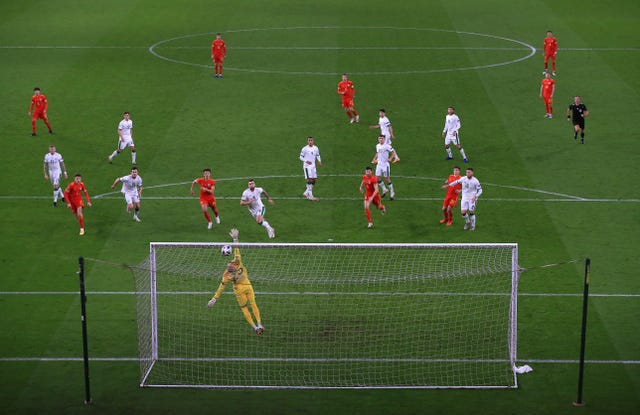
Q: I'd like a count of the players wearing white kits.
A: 9